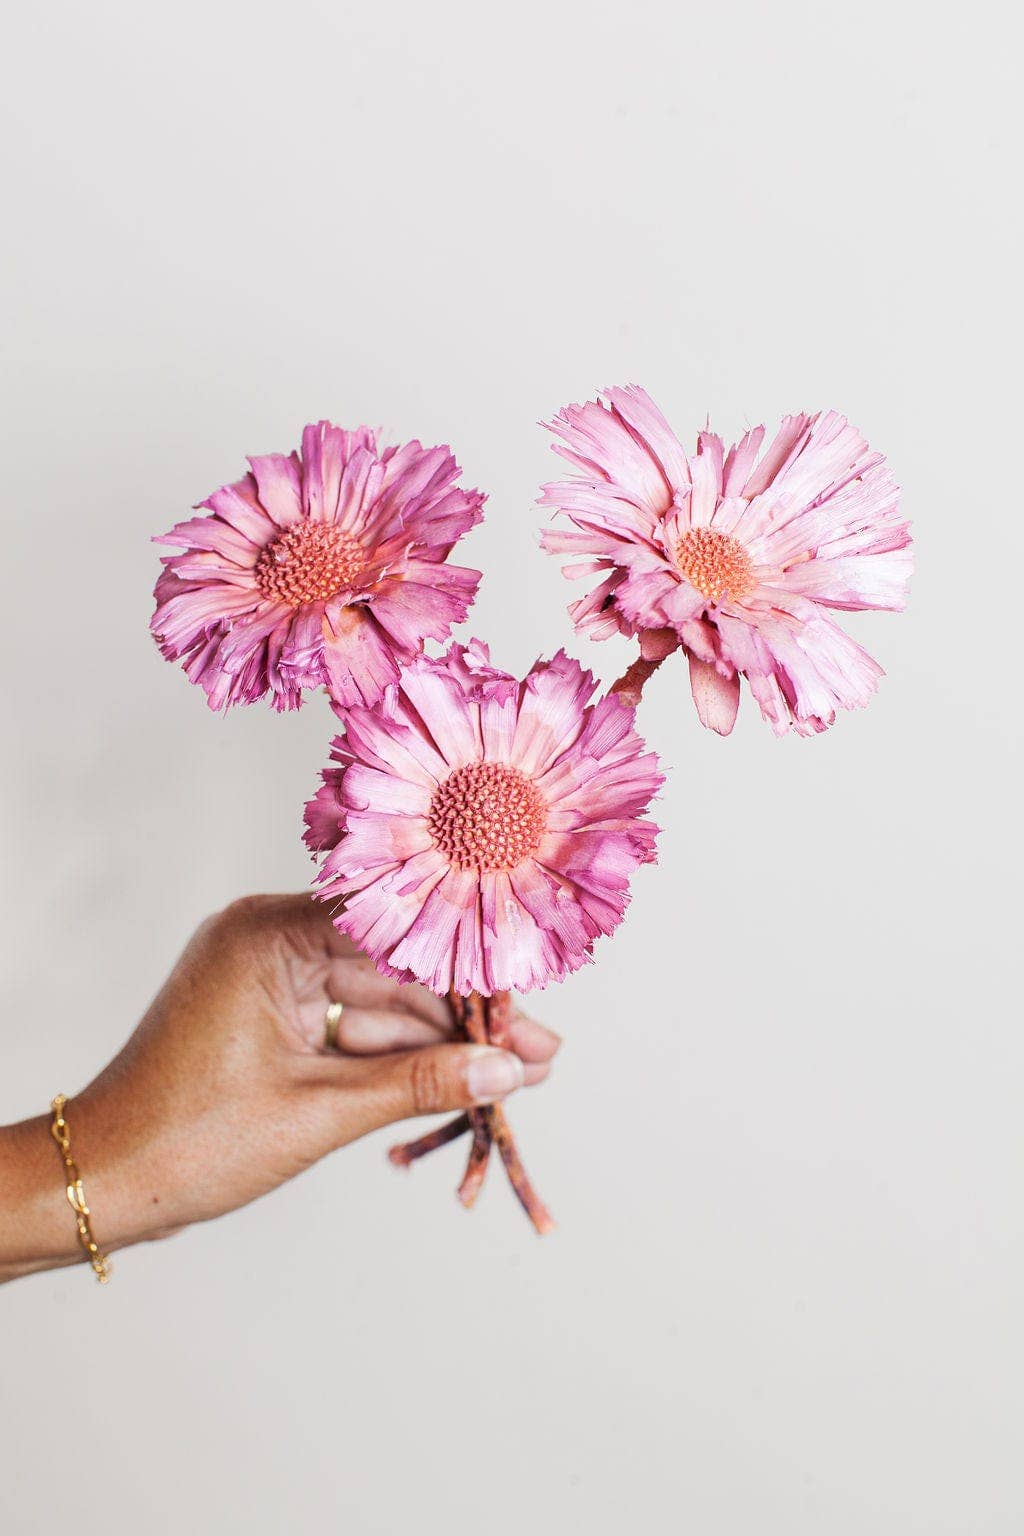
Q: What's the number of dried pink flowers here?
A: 3